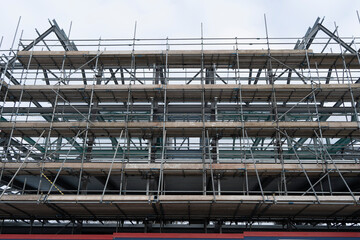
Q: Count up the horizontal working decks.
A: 5